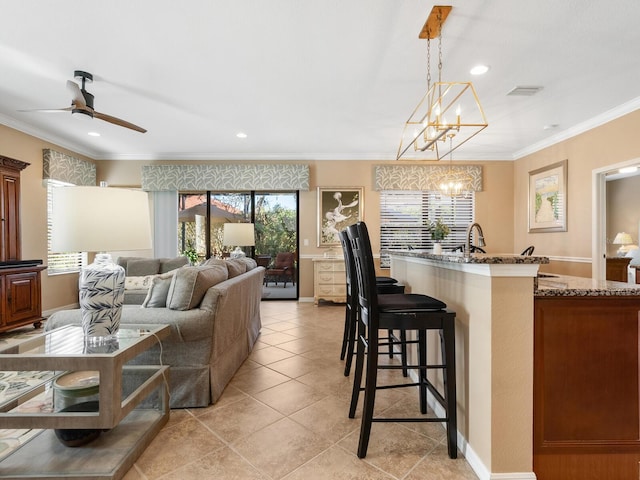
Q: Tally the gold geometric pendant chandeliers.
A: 2